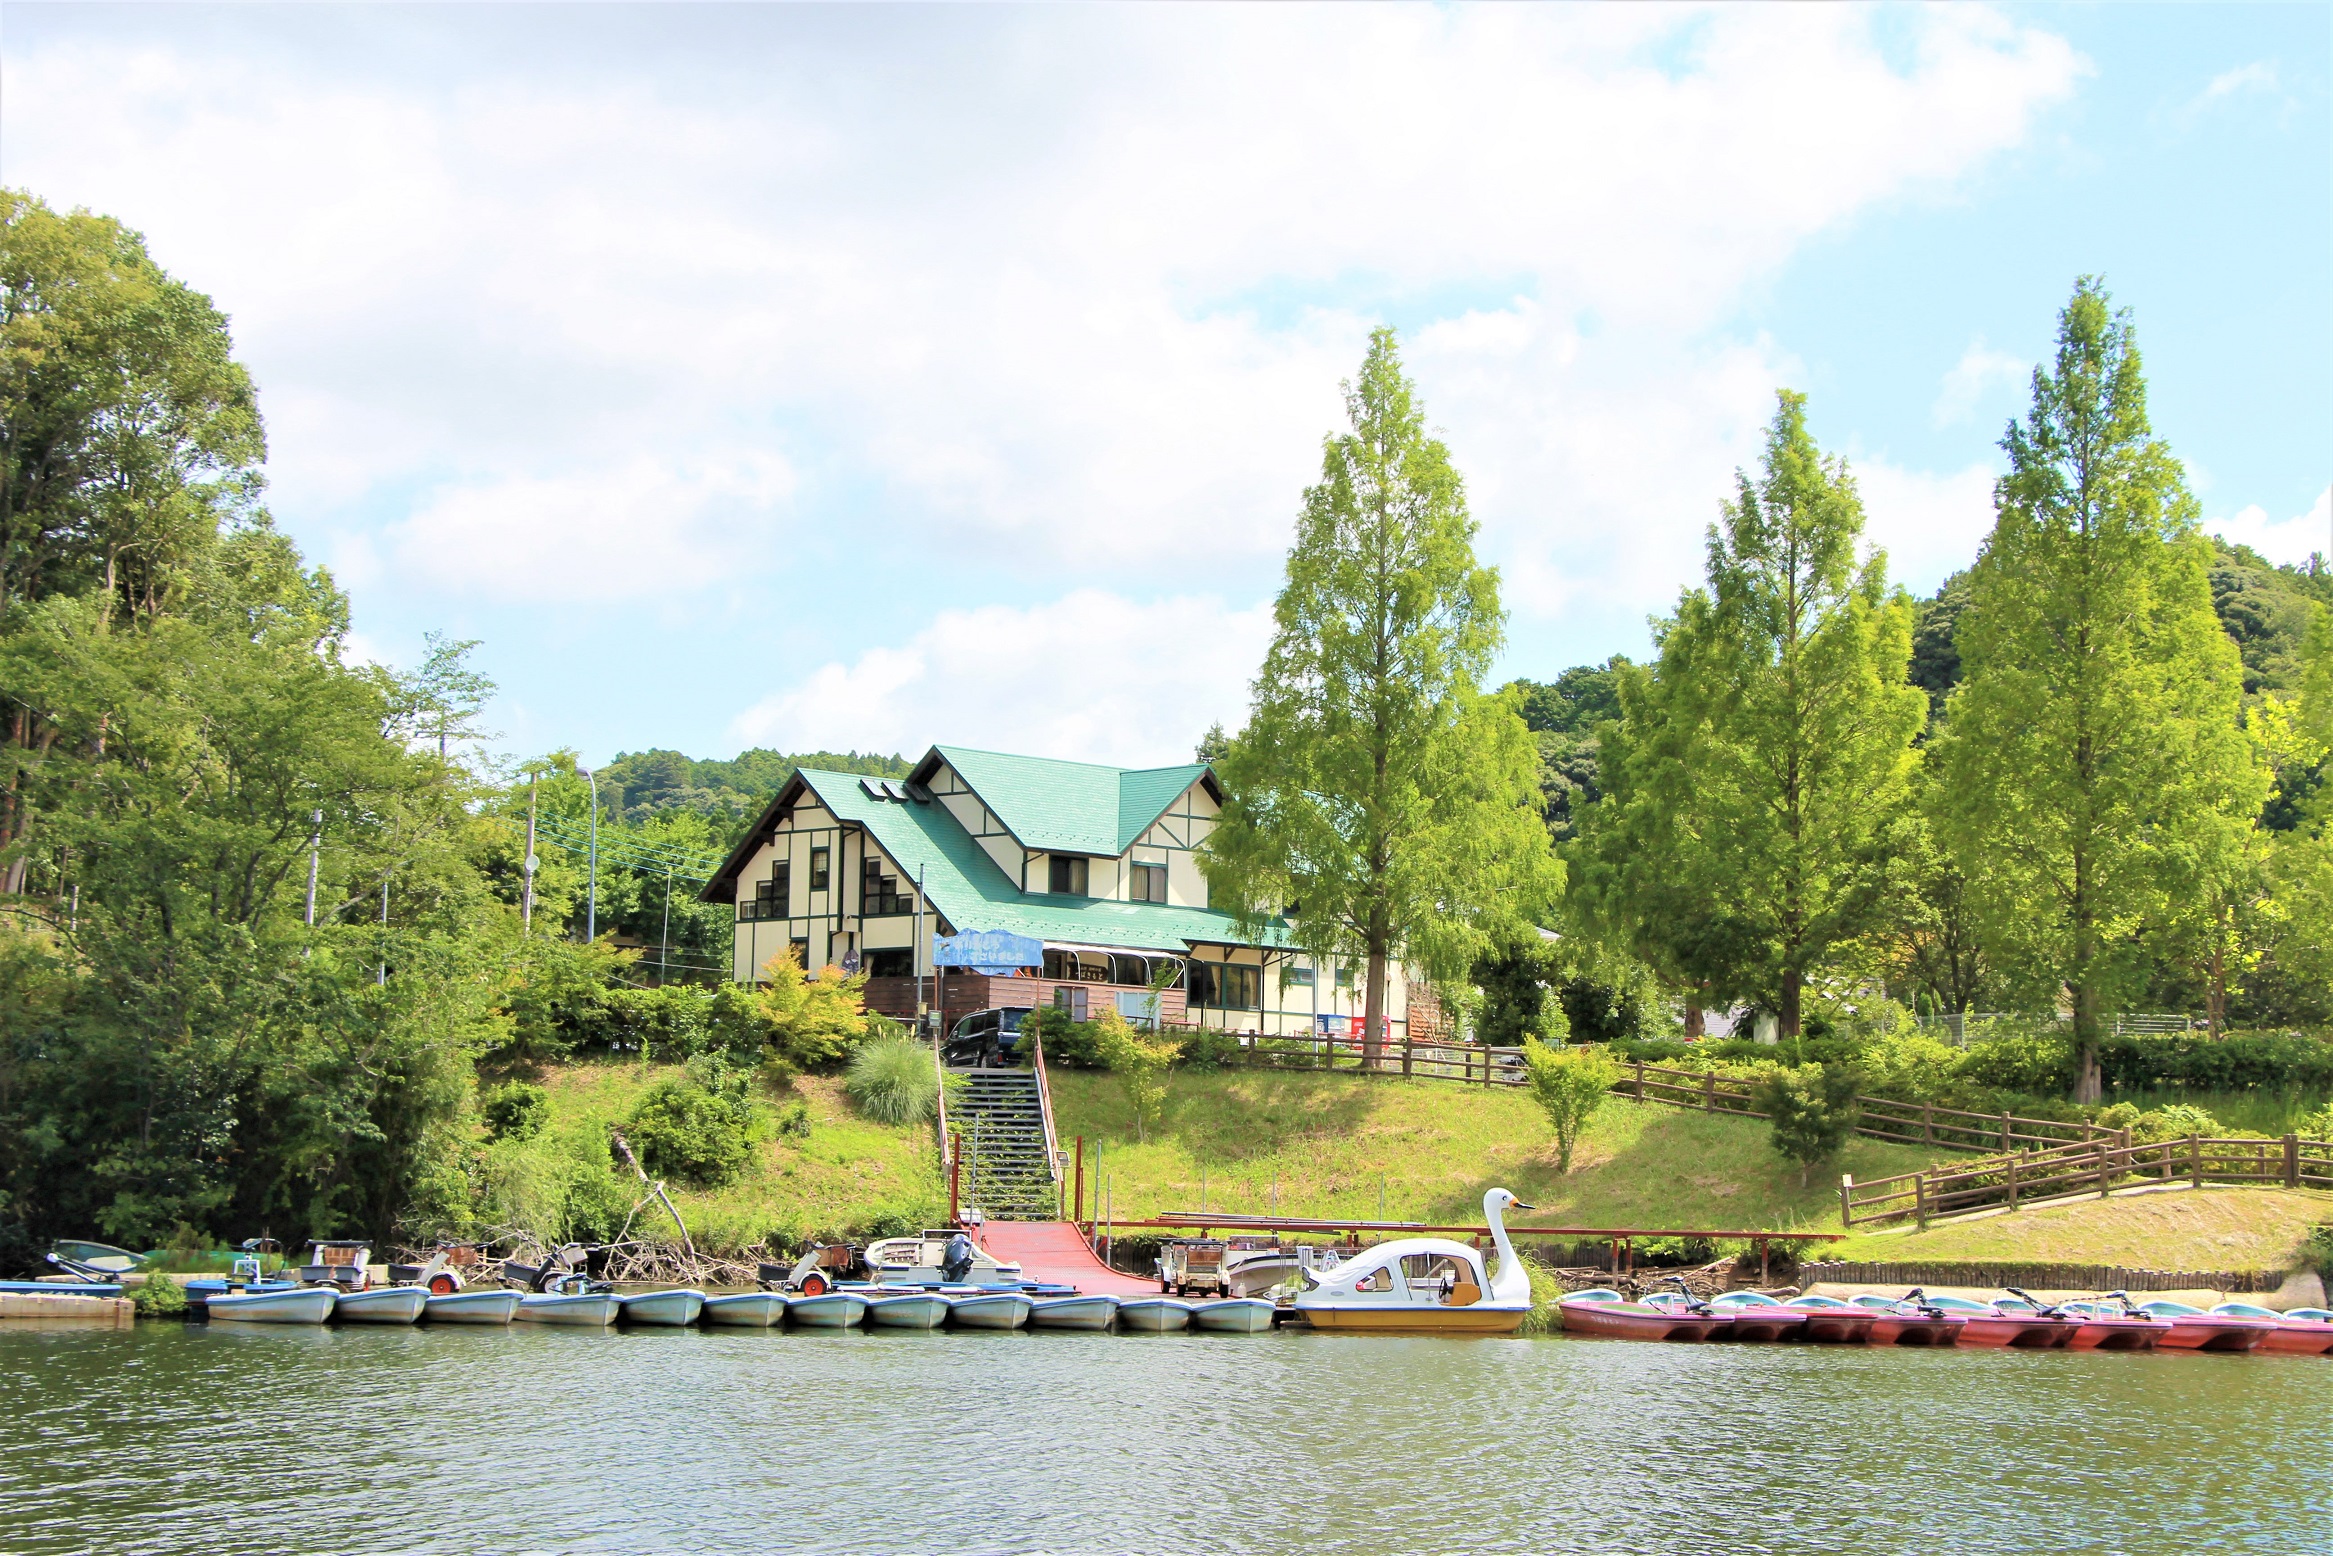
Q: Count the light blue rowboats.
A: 12